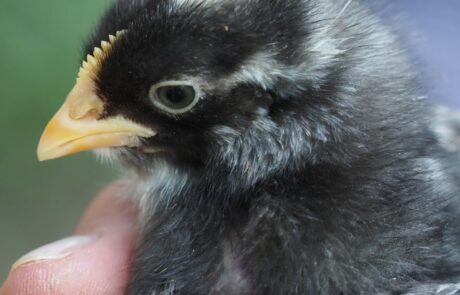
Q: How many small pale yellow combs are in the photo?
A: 1